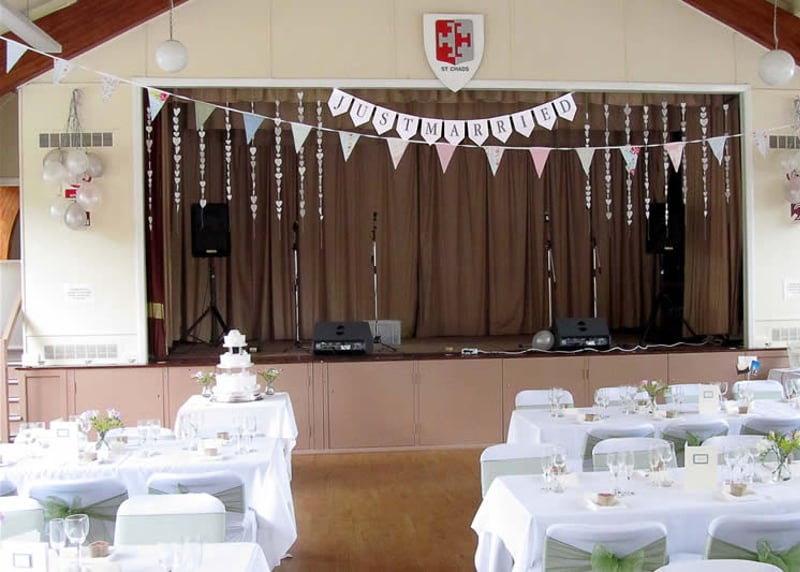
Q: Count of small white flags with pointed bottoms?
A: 11